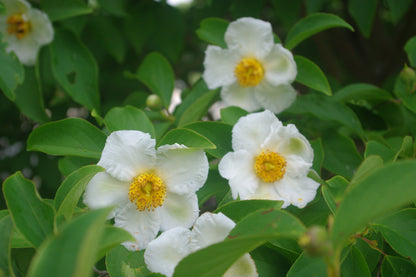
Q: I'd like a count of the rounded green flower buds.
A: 3